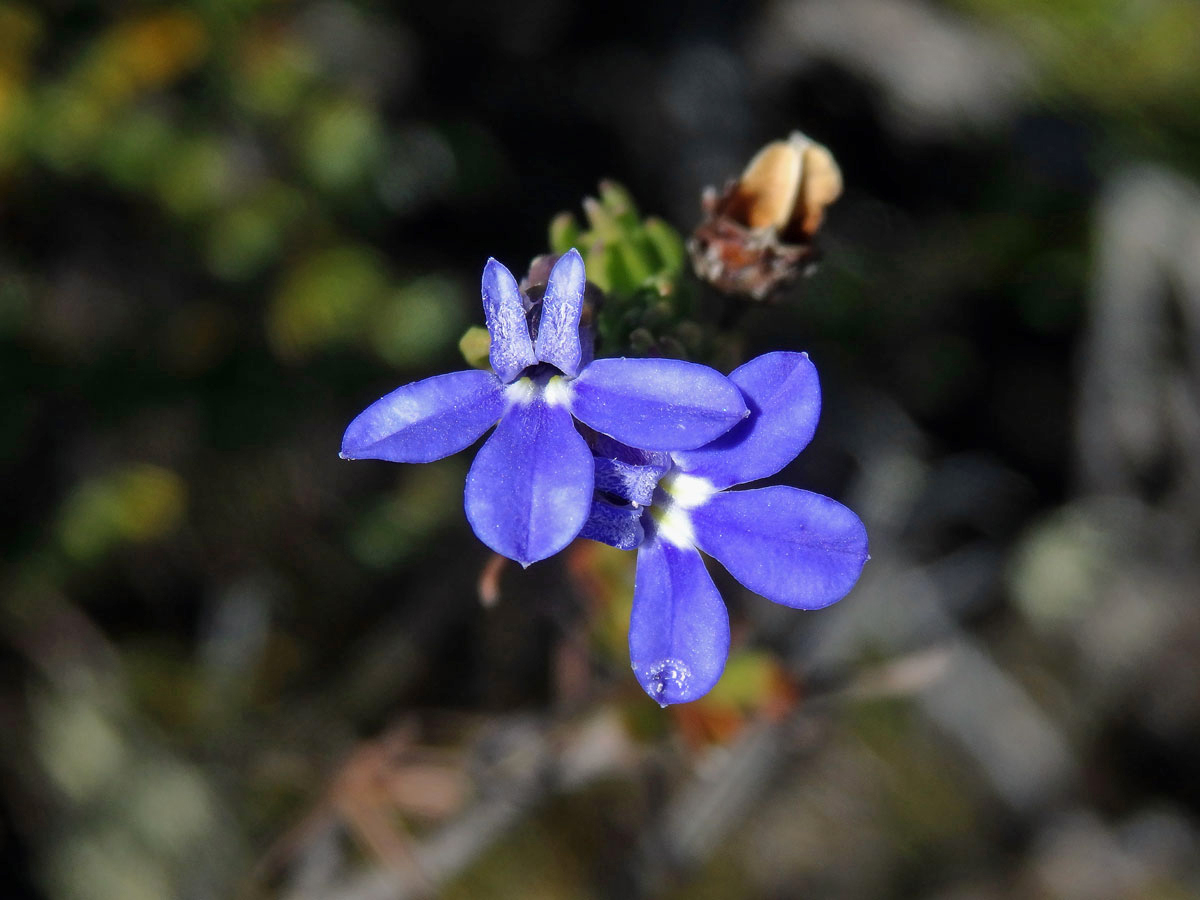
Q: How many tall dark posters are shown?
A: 0